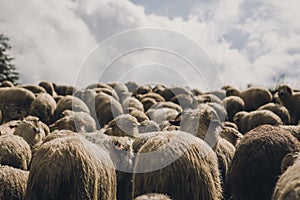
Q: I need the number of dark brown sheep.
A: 1